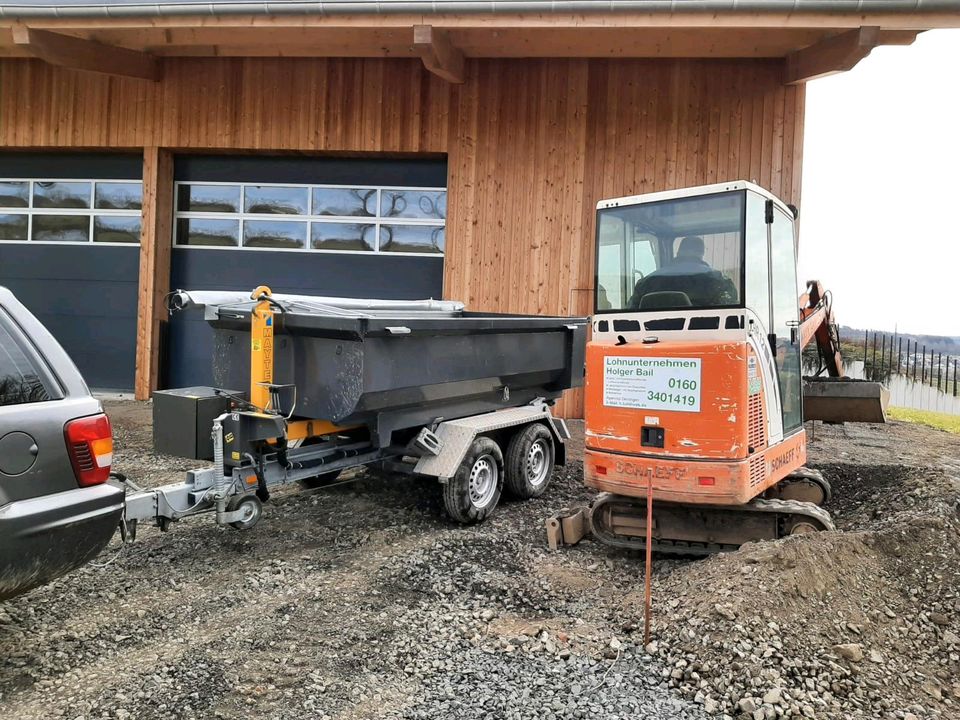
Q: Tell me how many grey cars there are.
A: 1